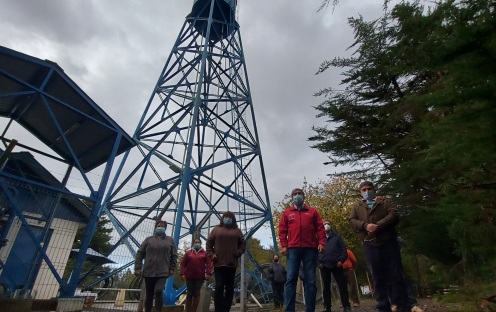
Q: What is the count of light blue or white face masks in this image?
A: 6